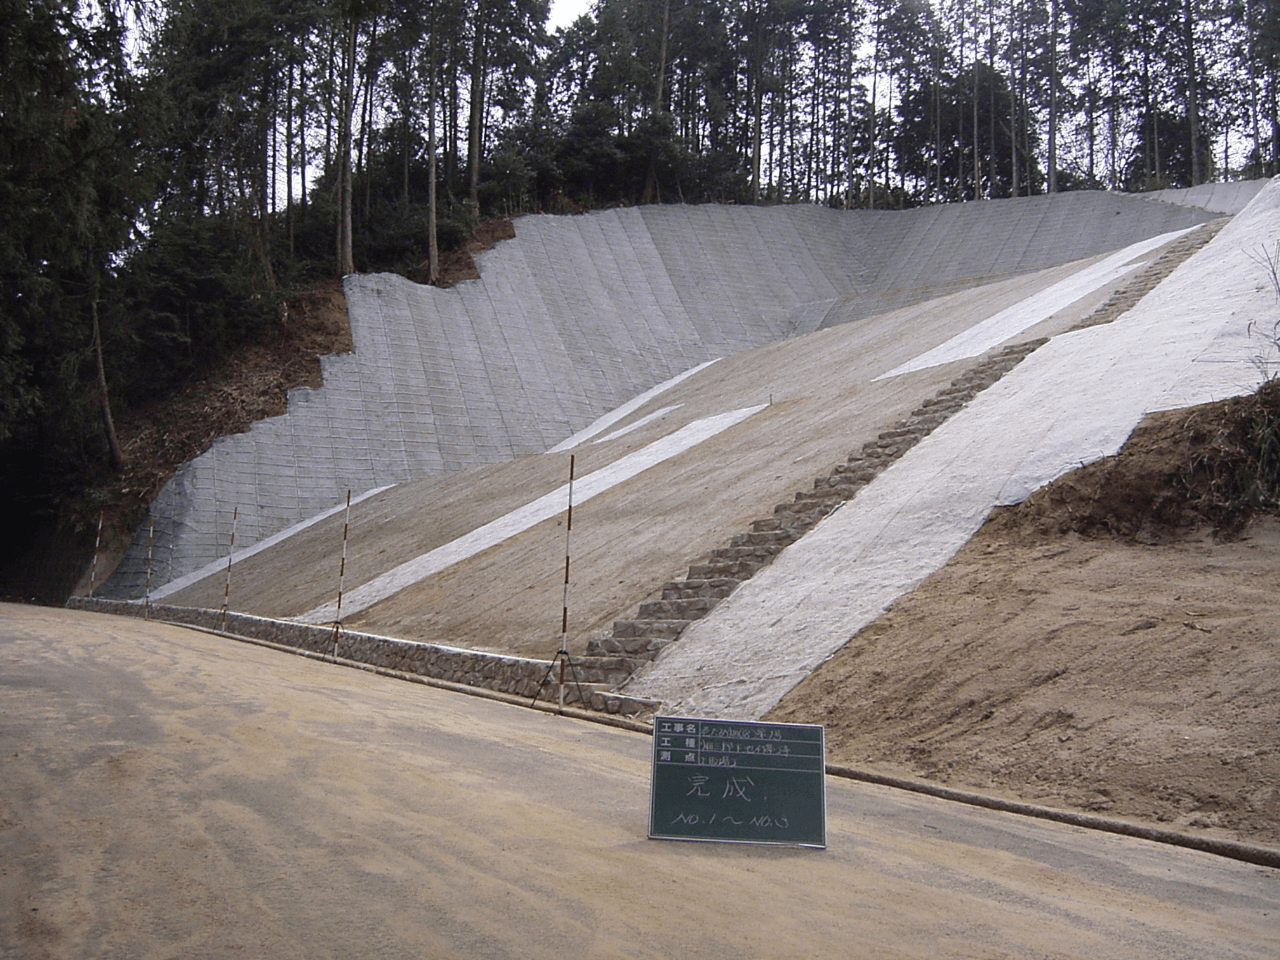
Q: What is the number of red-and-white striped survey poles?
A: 5